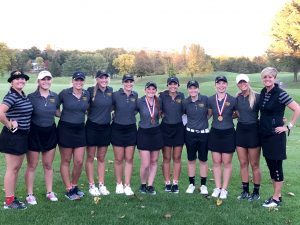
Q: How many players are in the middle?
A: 9